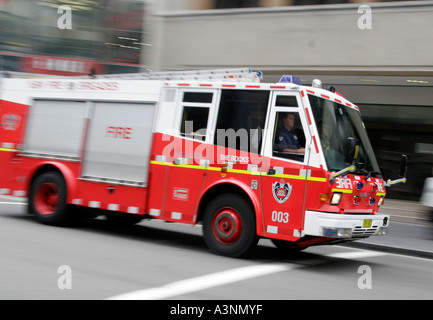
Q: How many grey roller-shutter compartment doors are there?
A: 2